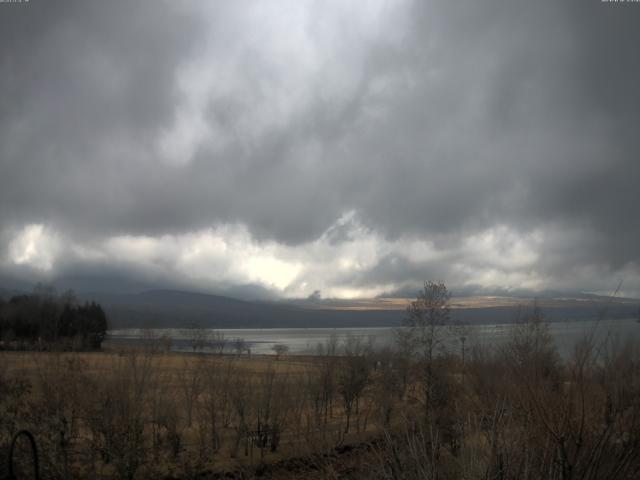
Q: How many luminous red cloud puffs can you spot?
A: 0